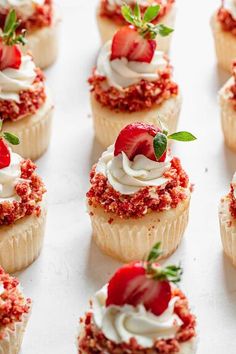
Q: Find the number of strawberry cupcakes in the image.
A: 11